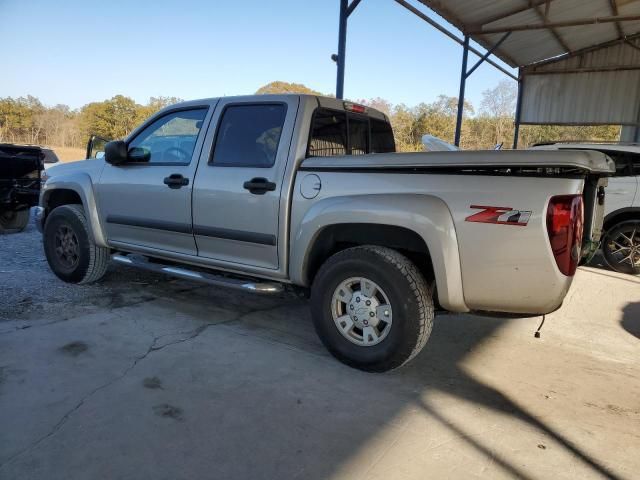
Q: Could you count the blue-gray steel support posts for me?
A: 3